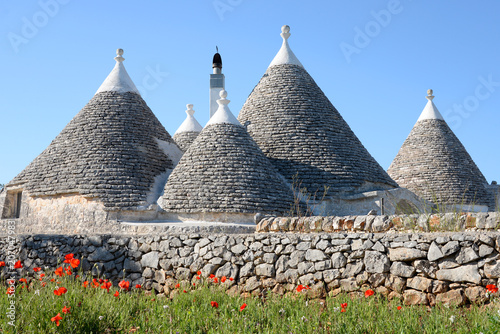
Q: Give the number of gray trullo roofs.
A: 5